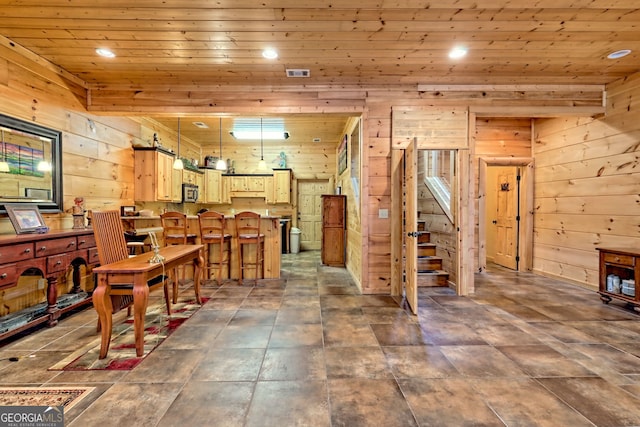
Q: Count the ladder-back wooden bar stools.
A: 3